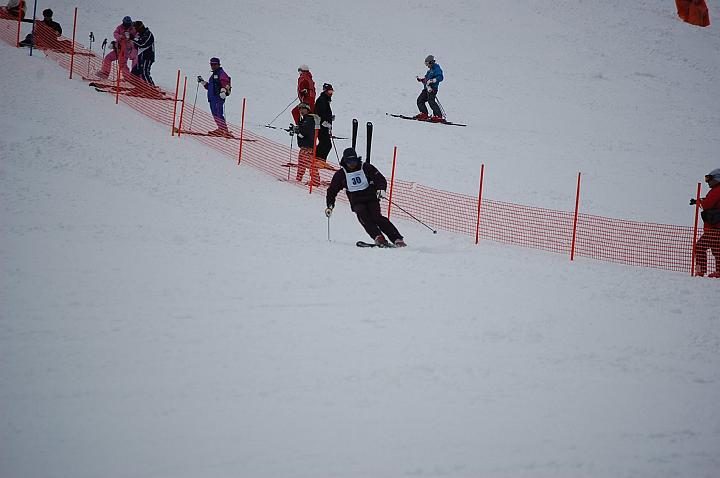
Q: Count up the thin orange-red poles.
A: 11